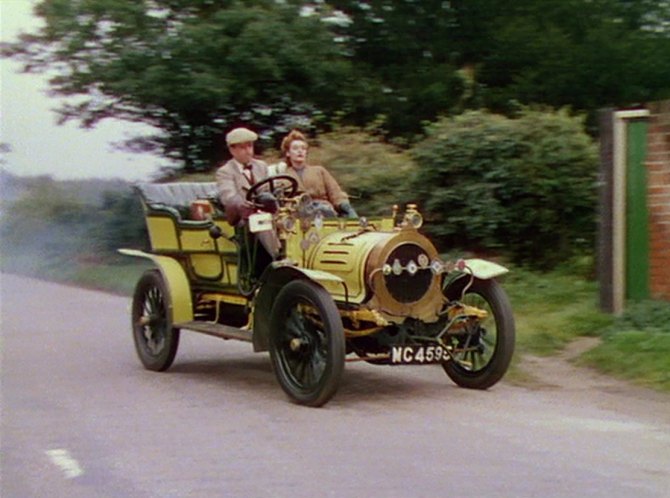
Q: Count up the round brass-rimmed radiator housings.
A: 1